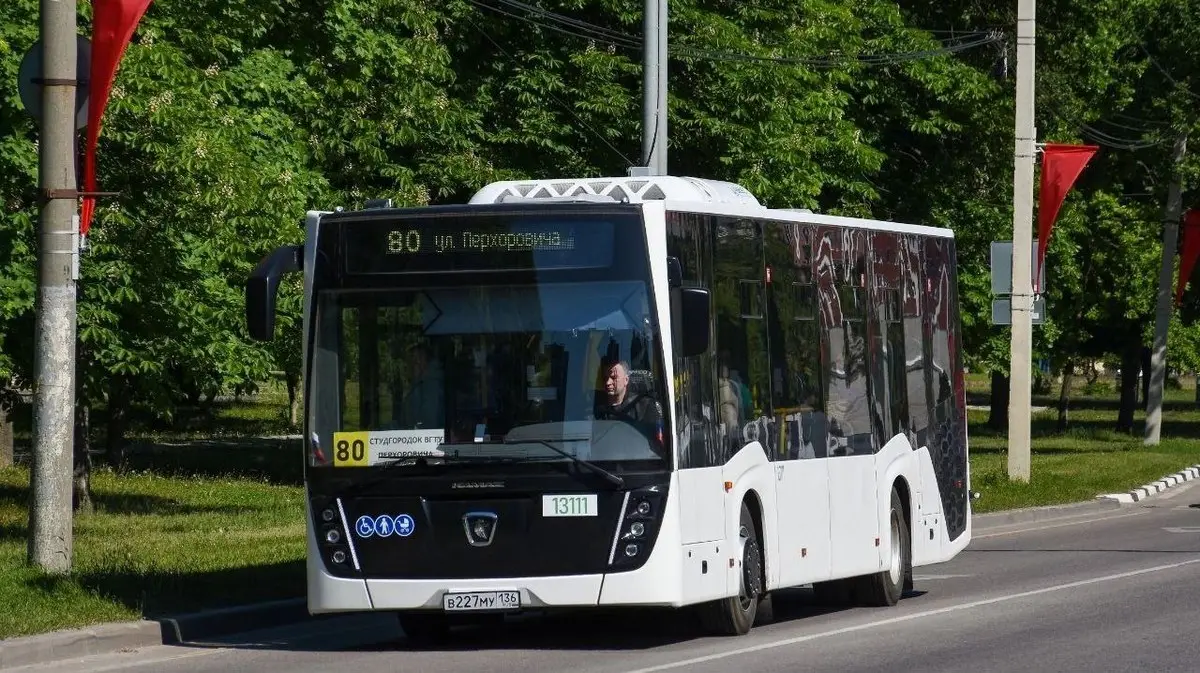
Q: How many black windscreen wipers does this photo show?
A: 2